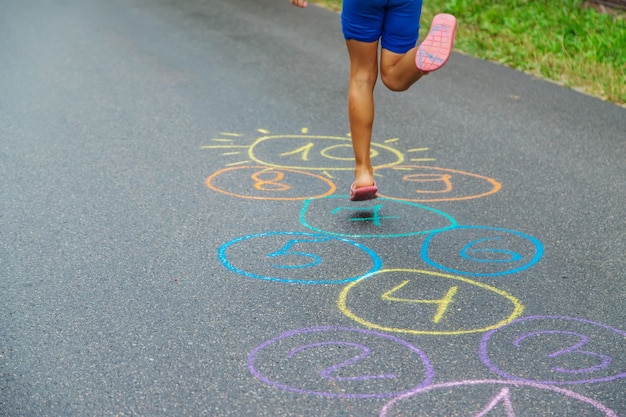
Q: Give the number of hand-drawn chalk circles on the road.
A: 10